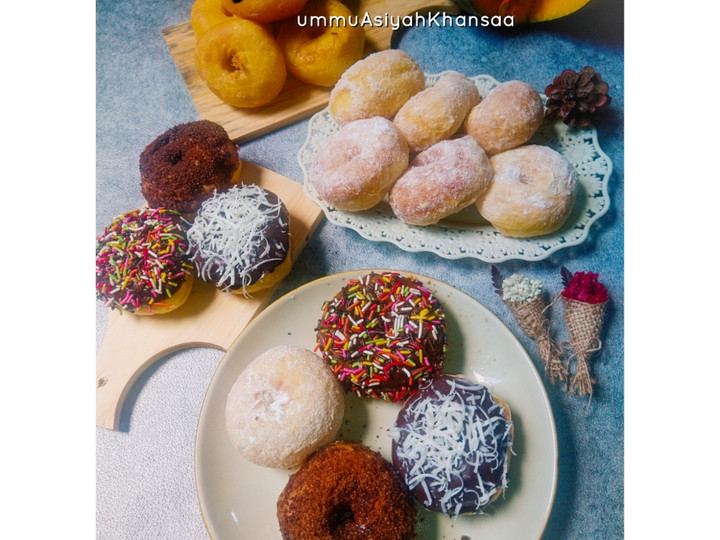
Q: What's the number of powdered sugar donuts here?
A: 7